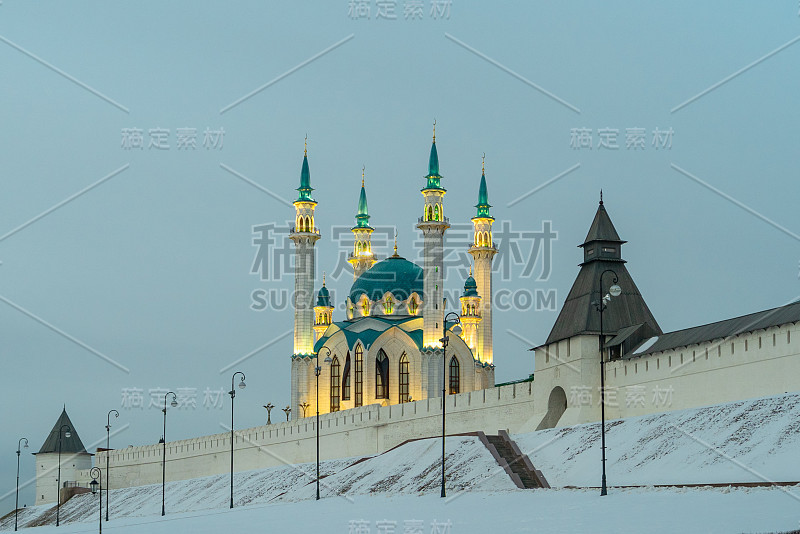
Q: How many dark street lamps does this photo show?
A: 9